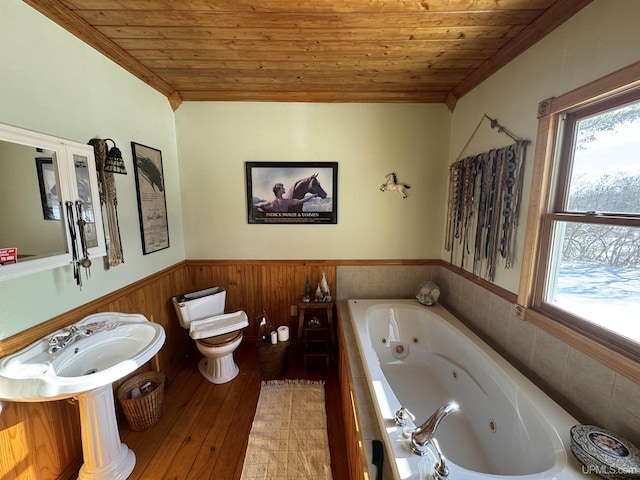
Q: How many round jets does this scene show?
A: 5